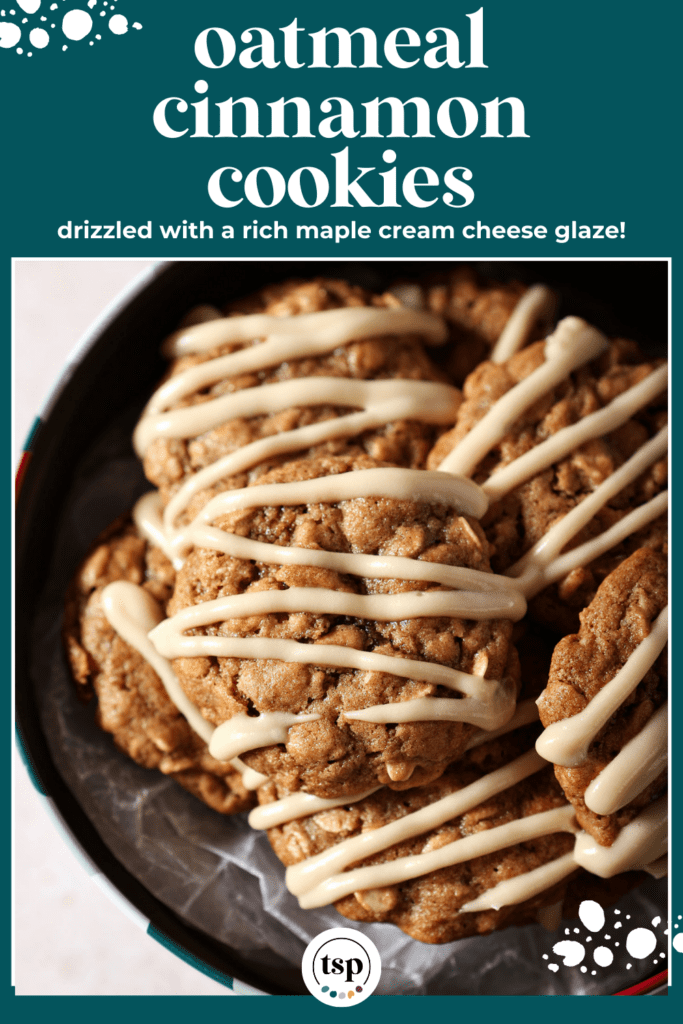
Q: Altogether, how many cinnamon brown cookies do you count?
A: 7